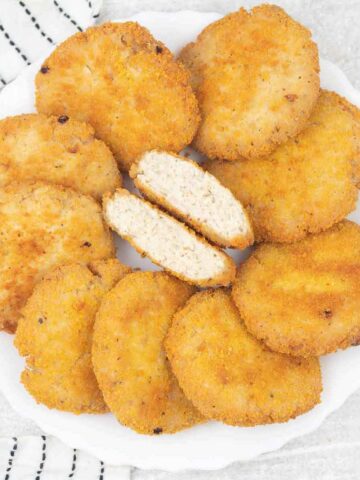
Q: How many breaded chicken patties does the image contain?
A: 10